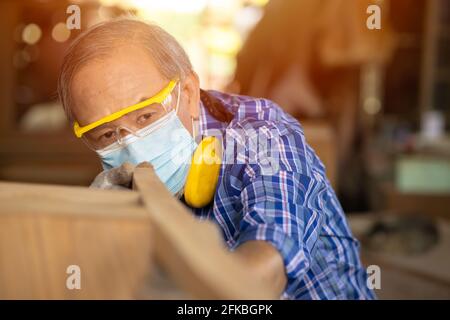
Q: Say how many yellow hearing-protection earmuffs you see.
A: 1